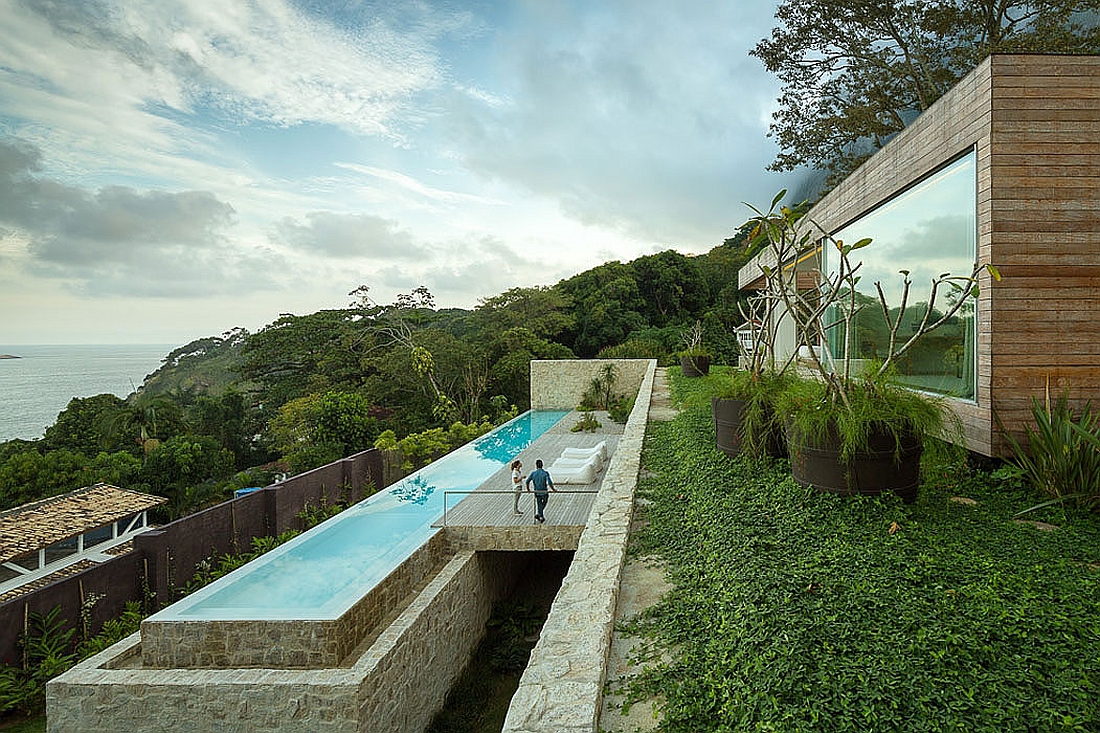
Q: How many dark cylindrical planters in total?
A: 3